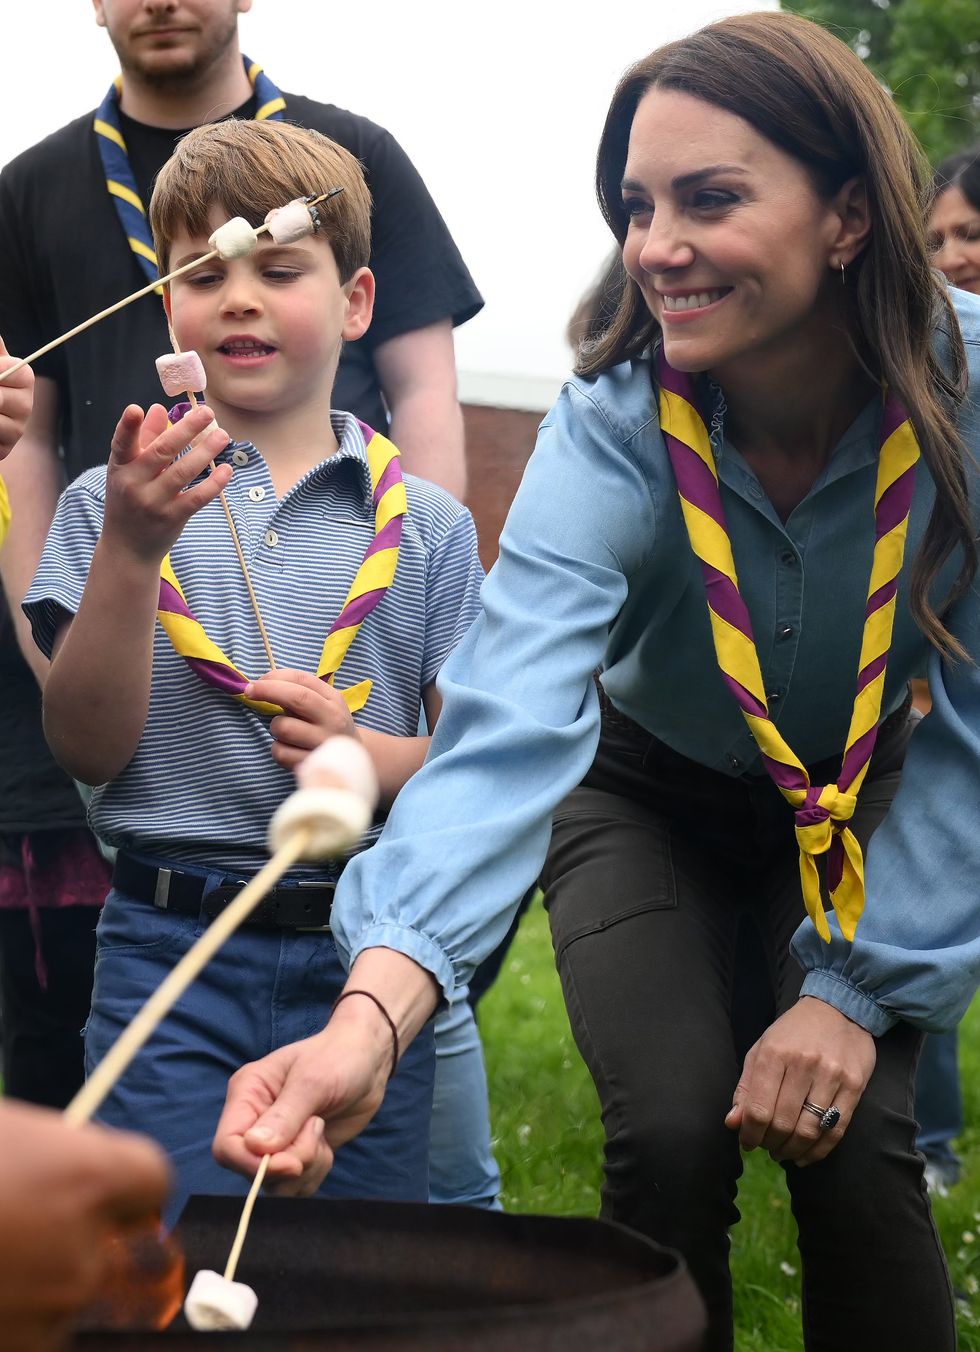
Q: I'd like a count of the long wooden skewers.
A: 4